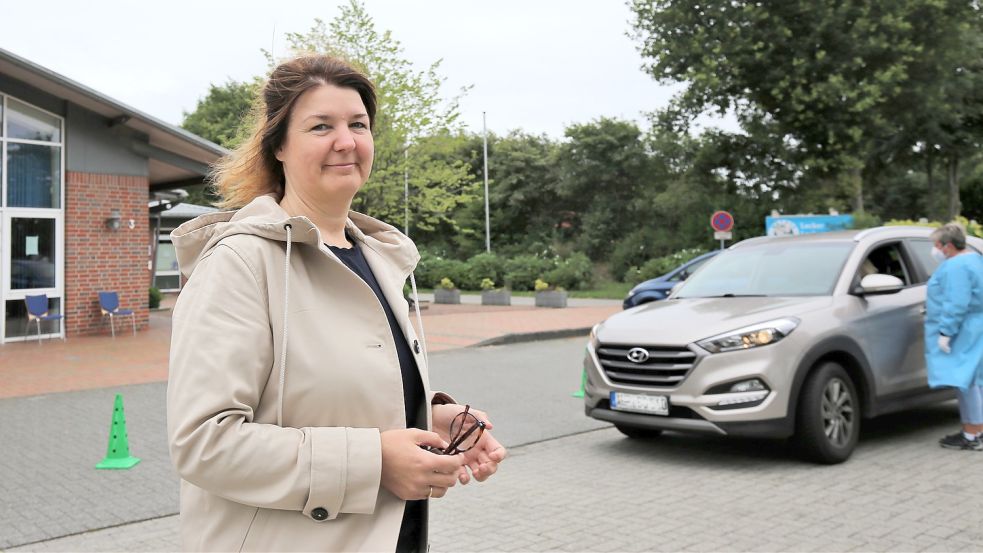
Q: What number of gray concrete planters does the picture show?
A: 3